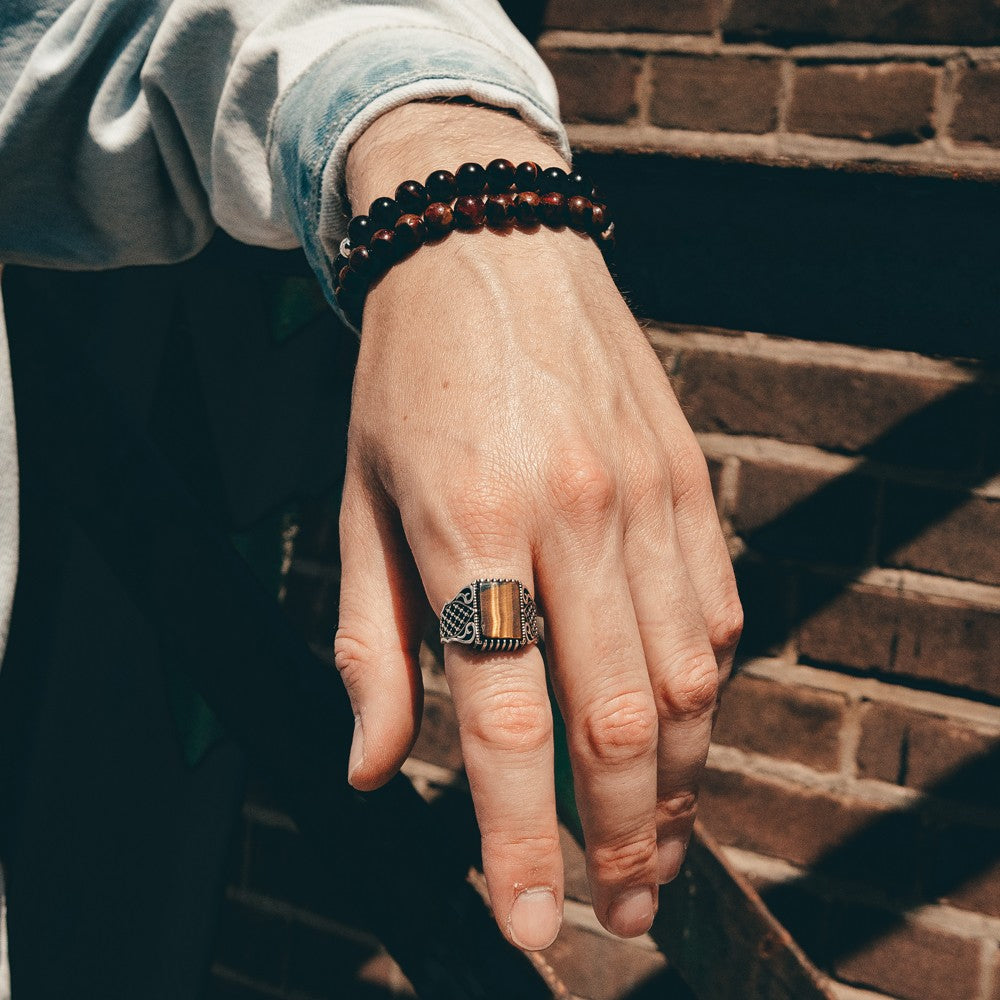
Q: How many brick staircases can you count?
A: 0